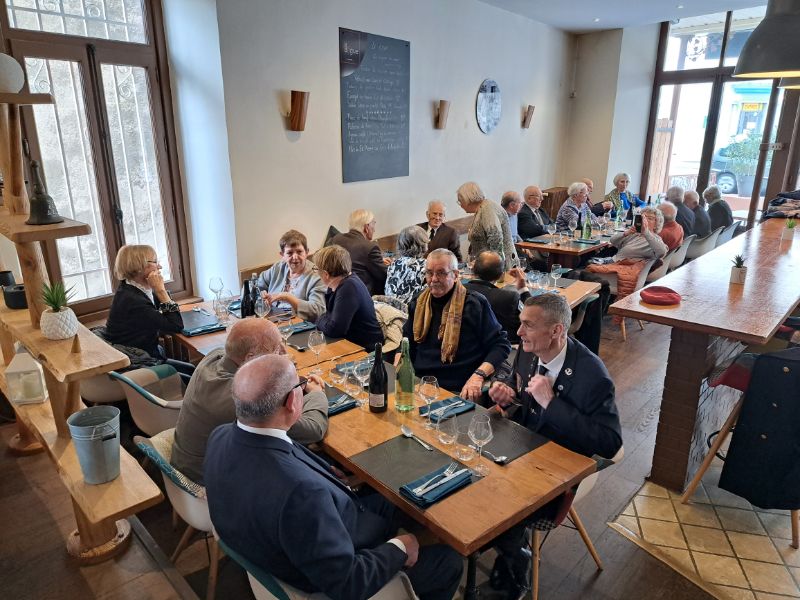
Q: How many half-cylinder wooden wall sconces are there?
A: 3